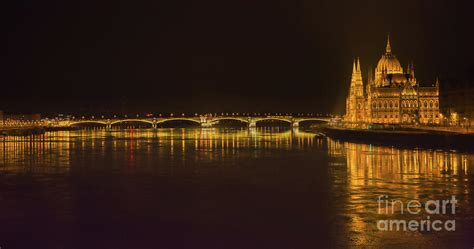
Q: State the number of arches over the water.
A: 6